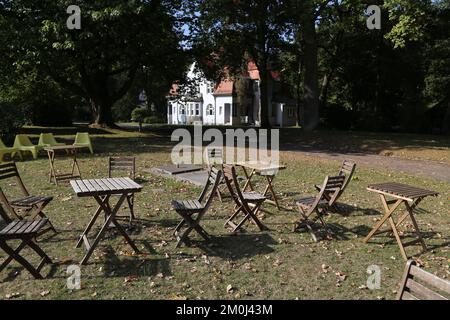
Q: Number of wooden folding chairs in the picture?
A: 9